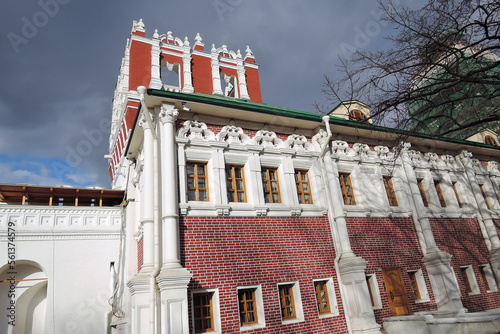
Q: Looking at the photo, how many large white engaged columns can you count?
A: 5